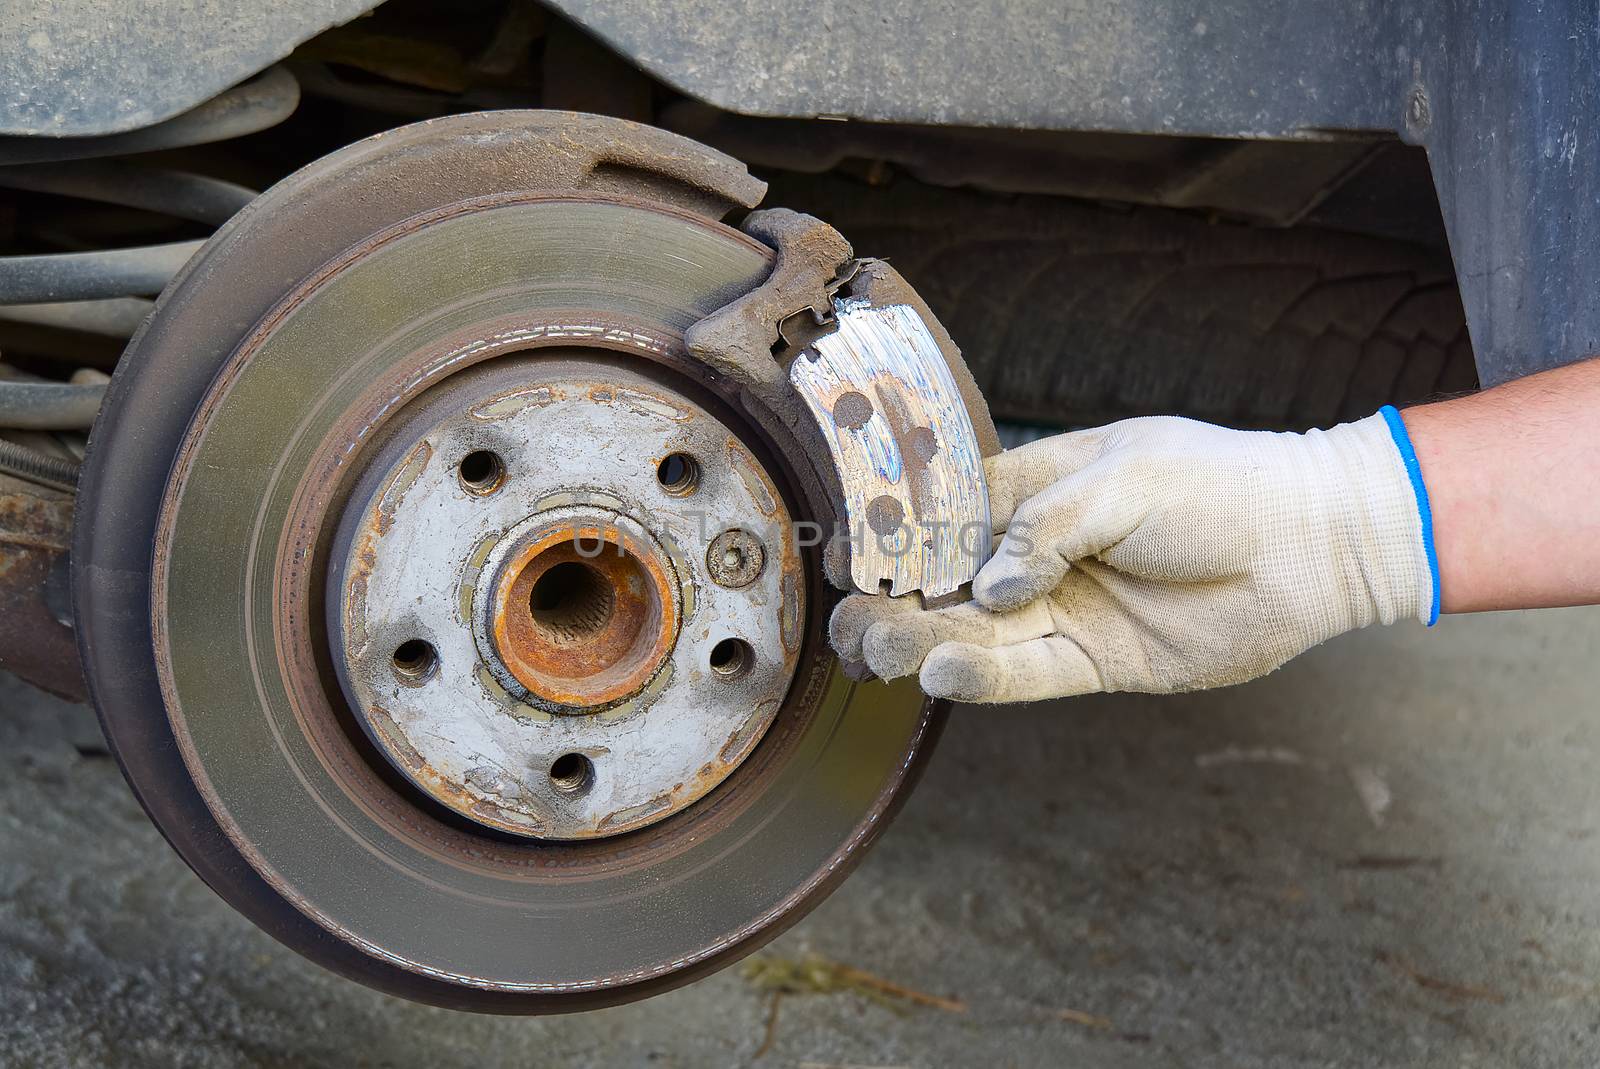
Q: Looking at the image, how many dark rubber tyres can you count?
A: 1